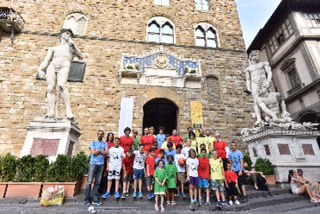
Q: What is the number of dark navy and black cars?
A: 0